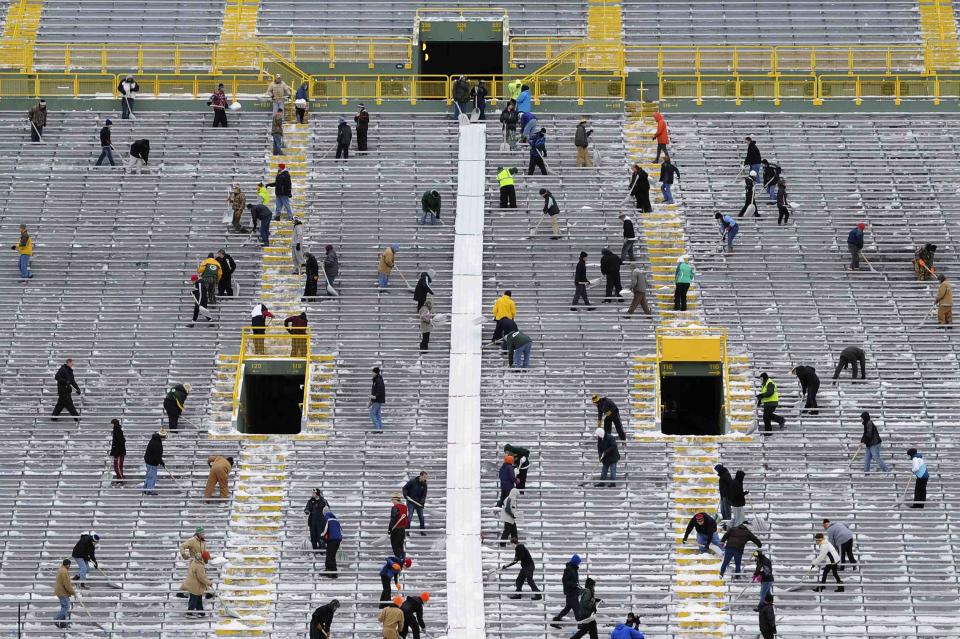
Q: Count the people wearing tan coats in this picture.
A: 8